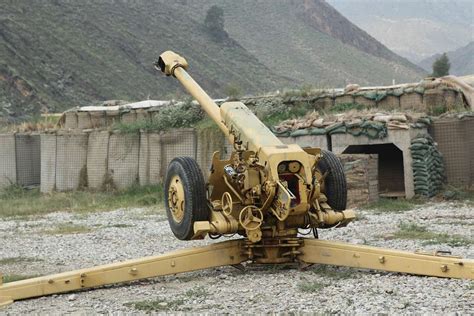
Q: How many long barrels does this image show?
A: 1